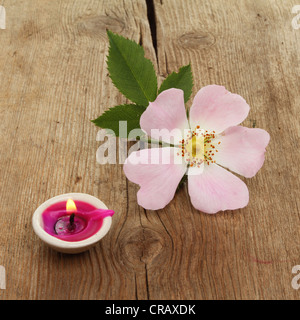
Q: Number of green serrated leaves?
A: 3